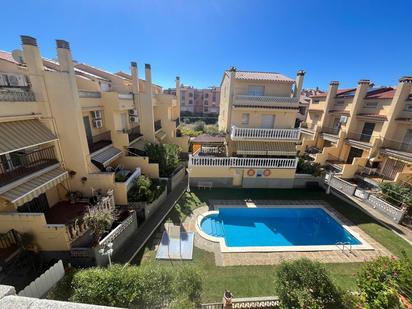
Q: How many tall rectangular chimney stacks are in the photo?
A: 10